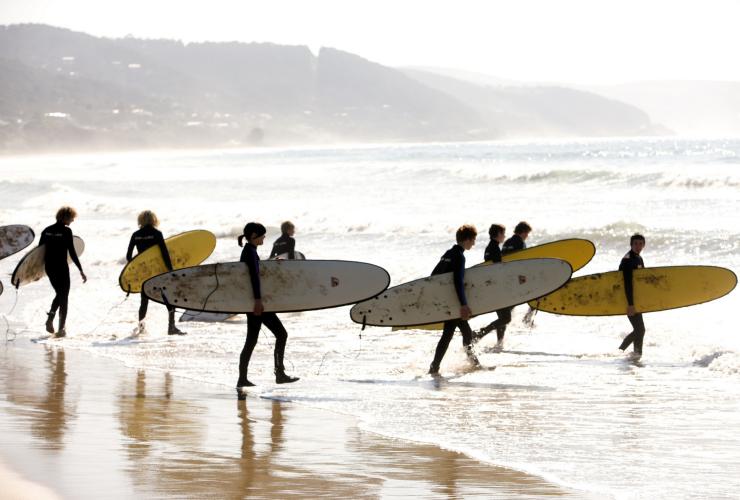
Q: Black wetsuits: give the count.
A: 8